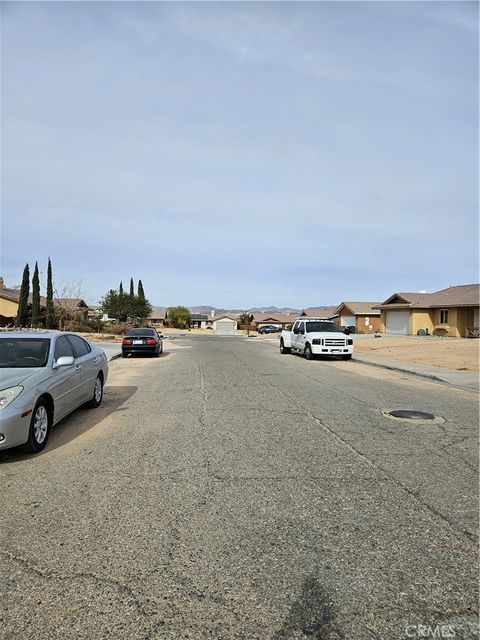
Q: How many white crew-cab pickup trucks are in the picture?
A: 1